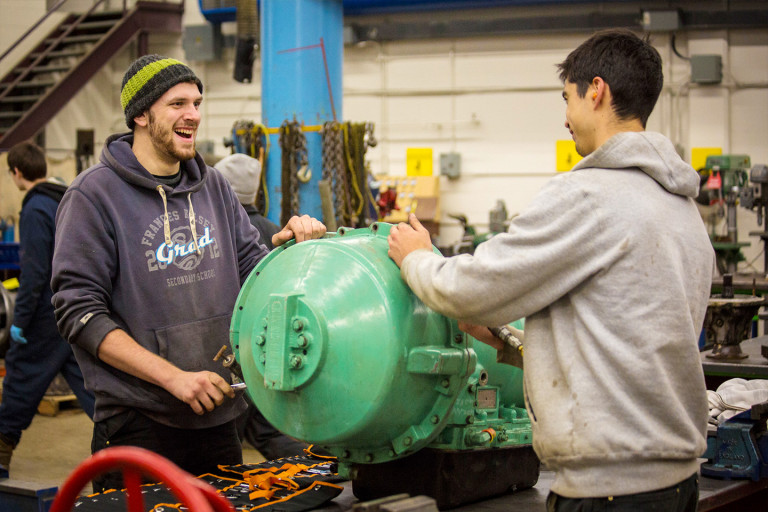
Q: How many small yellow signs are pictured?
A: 3